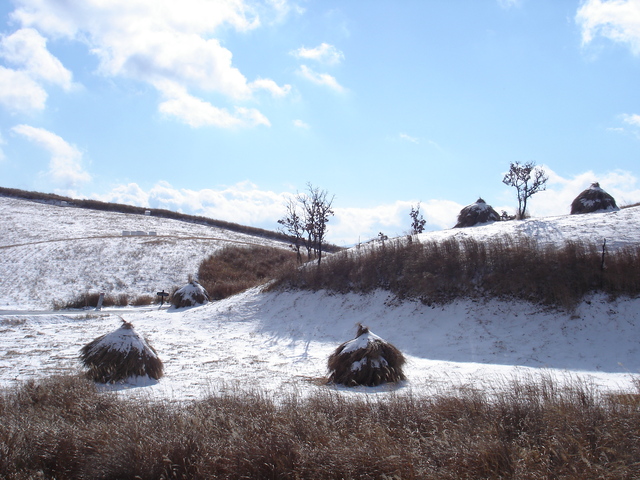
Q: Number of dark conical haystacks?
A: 5